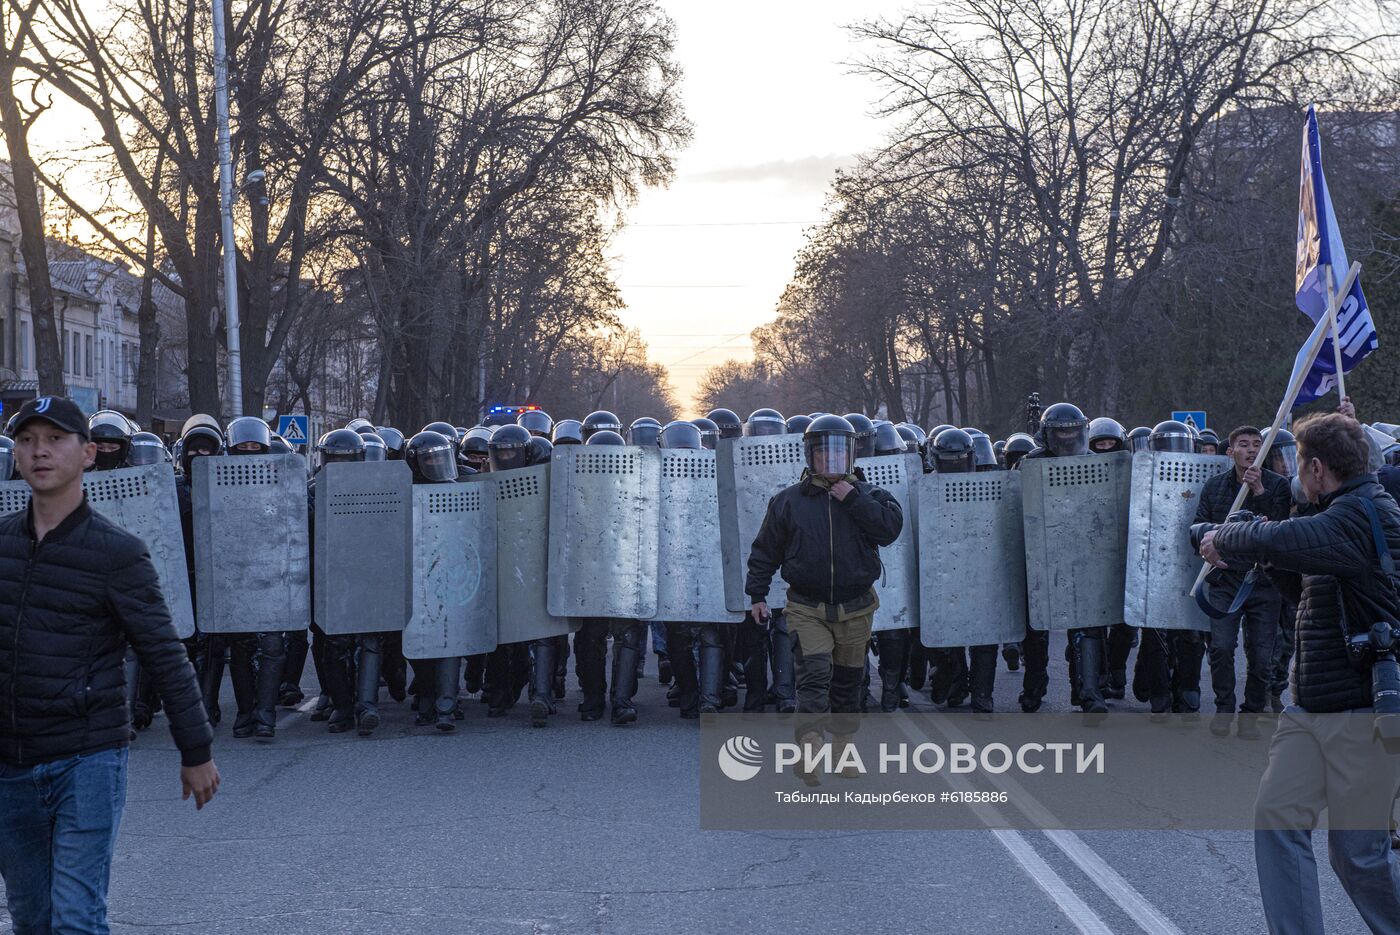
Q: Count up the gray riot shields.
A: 13